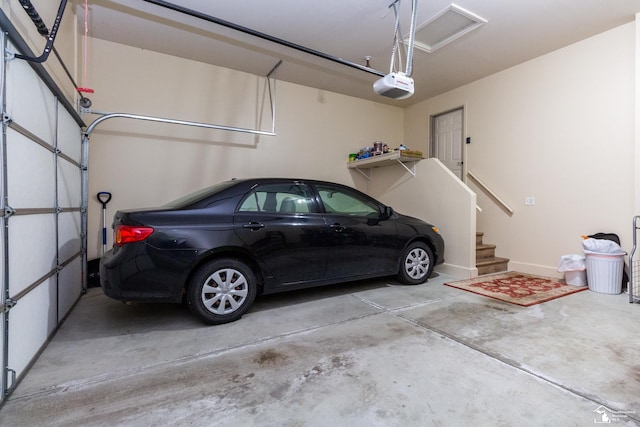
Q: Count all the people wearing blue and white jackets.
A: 0